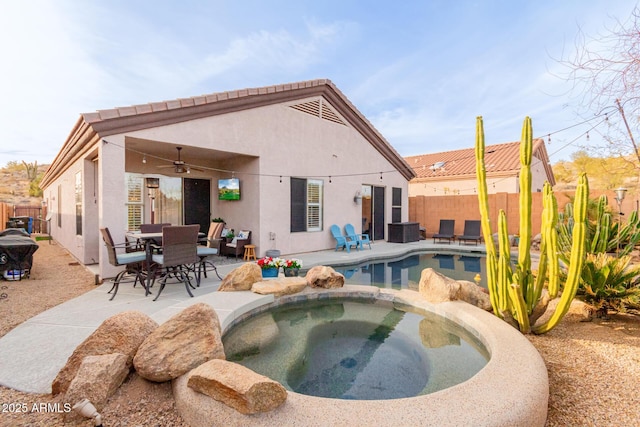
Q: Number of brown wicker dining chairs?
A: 4